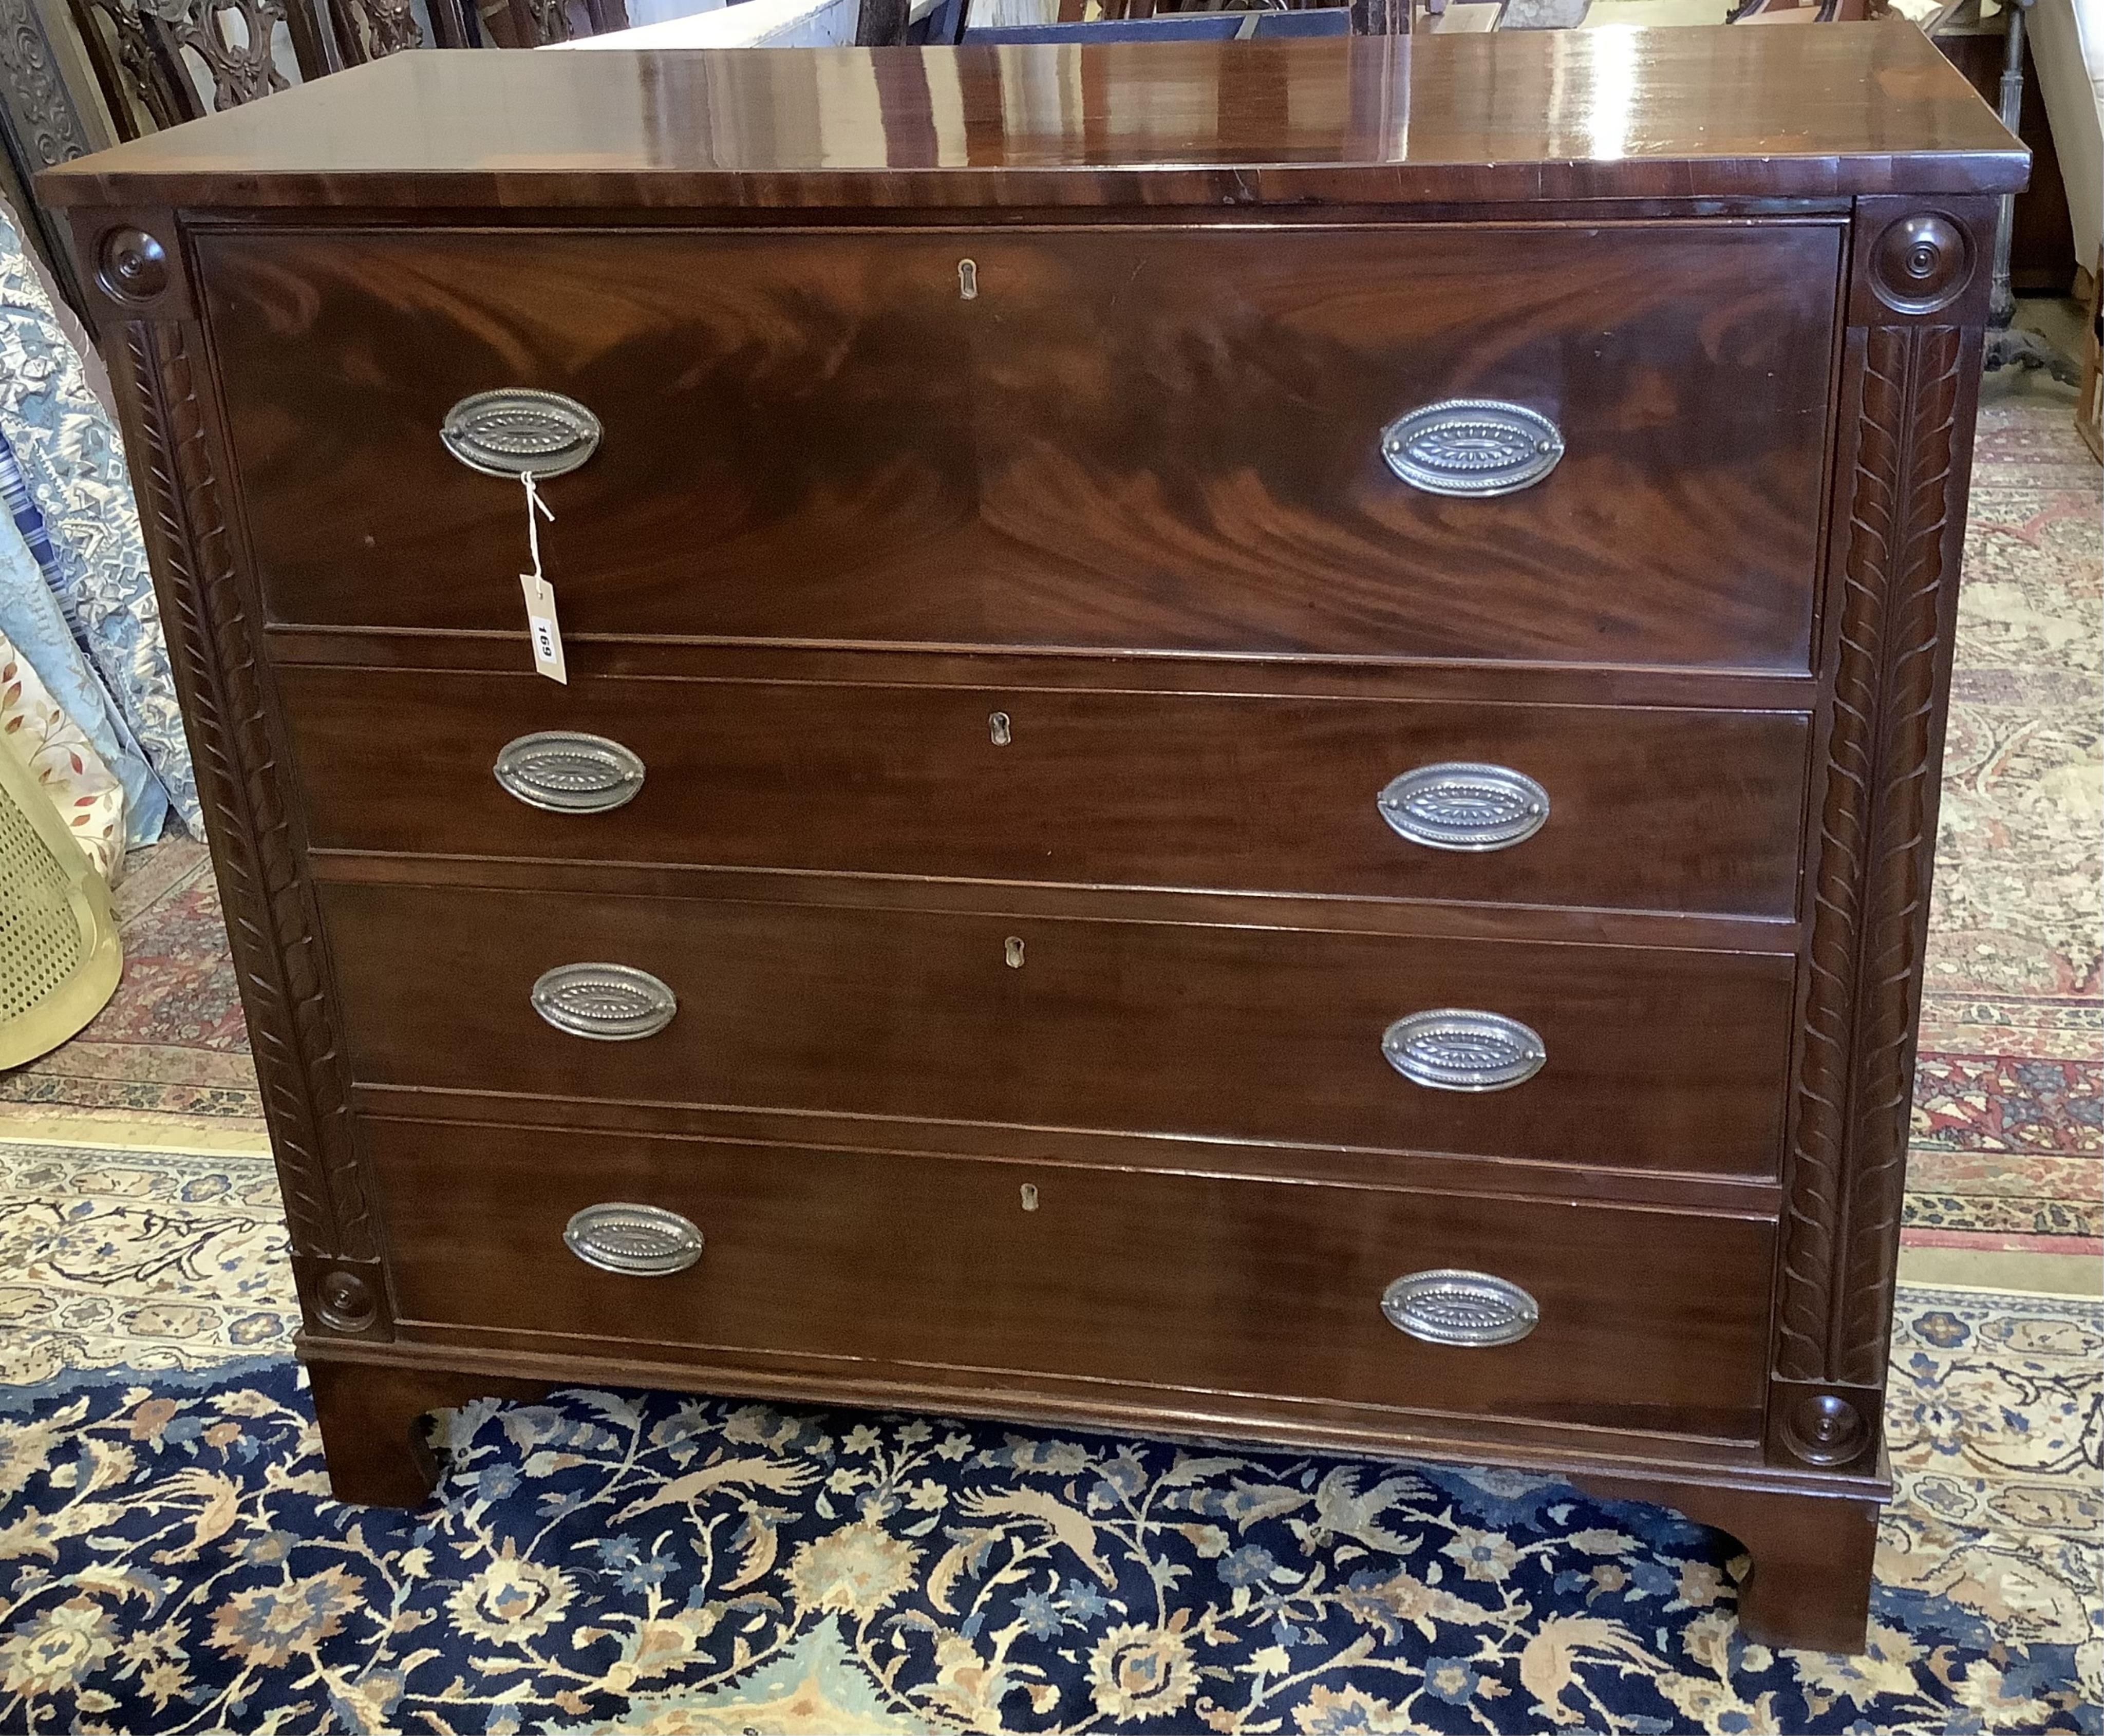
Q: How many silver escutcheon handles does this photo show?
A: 8